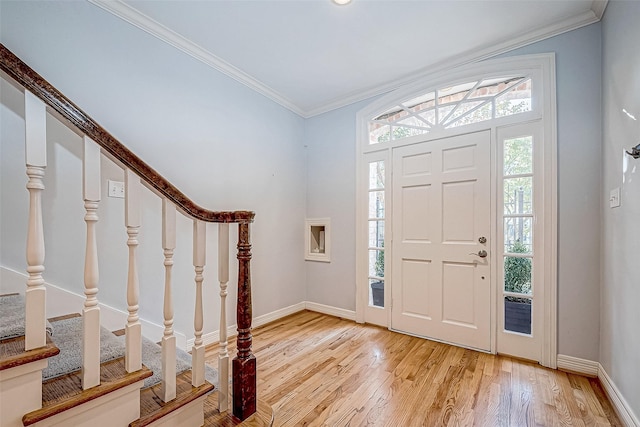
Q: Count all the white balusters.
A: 6